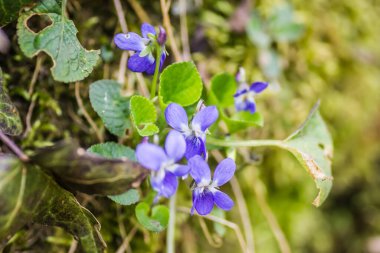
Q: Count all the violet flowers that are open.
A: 5